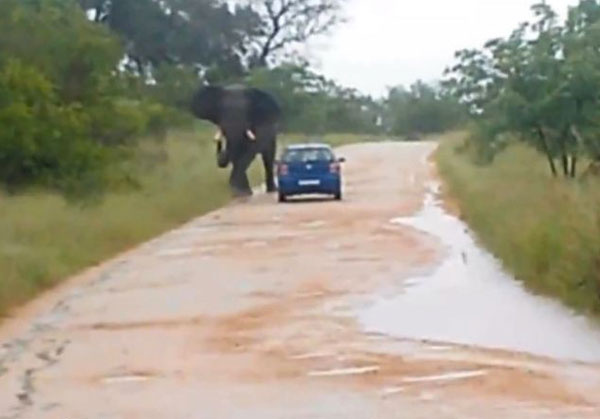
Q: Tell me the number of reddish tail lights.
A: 2